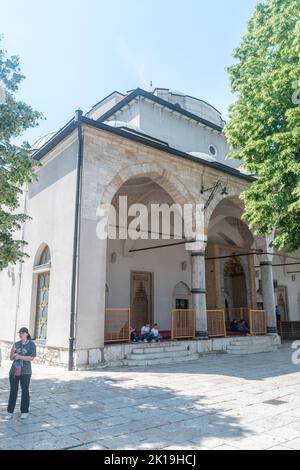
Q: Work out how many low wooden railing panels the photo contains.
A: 4